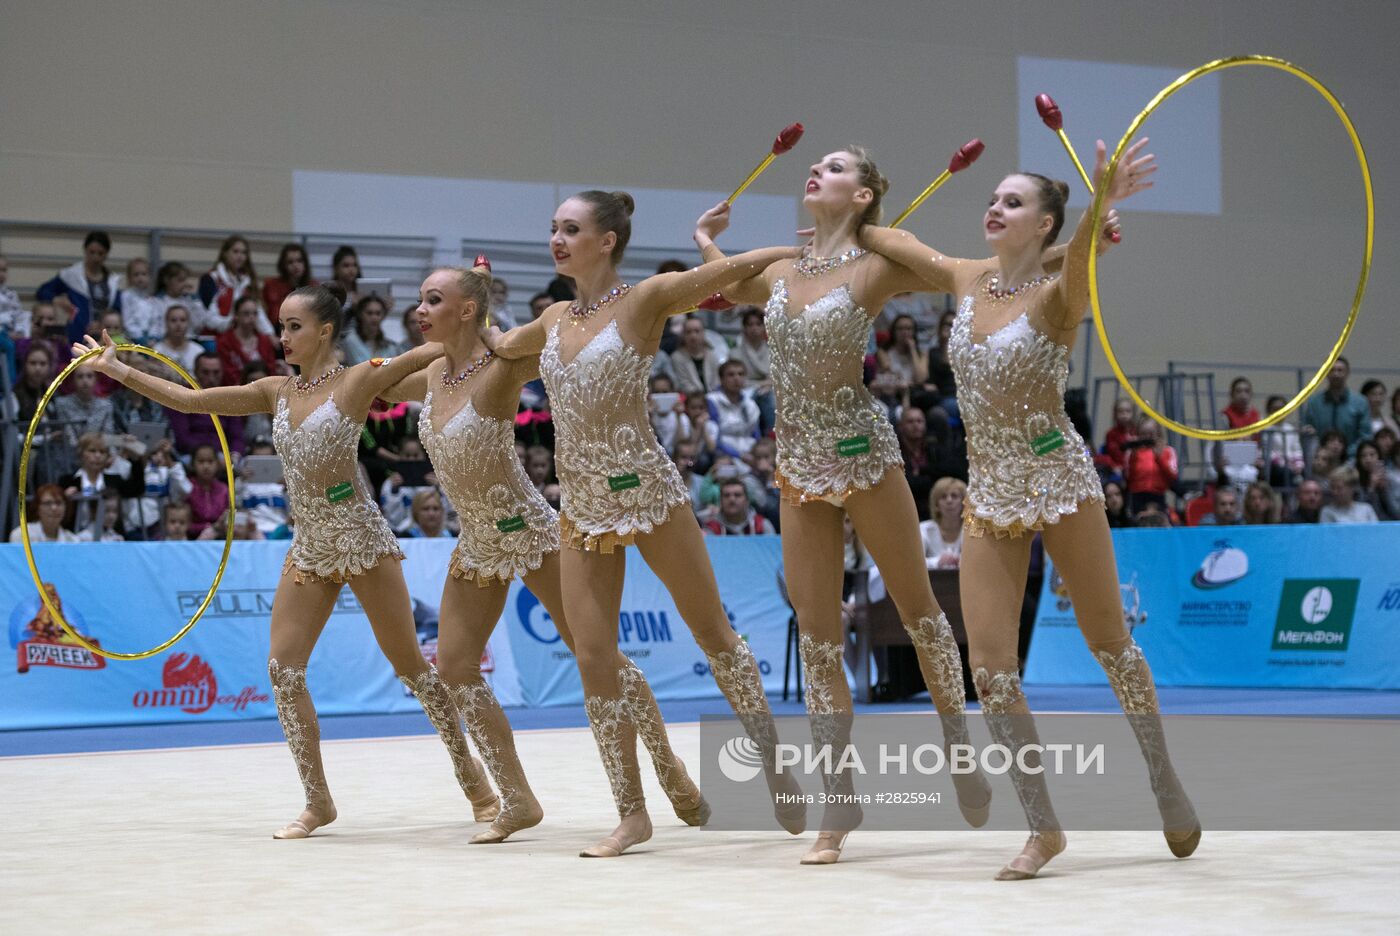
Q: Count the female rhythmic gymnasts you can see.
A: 5